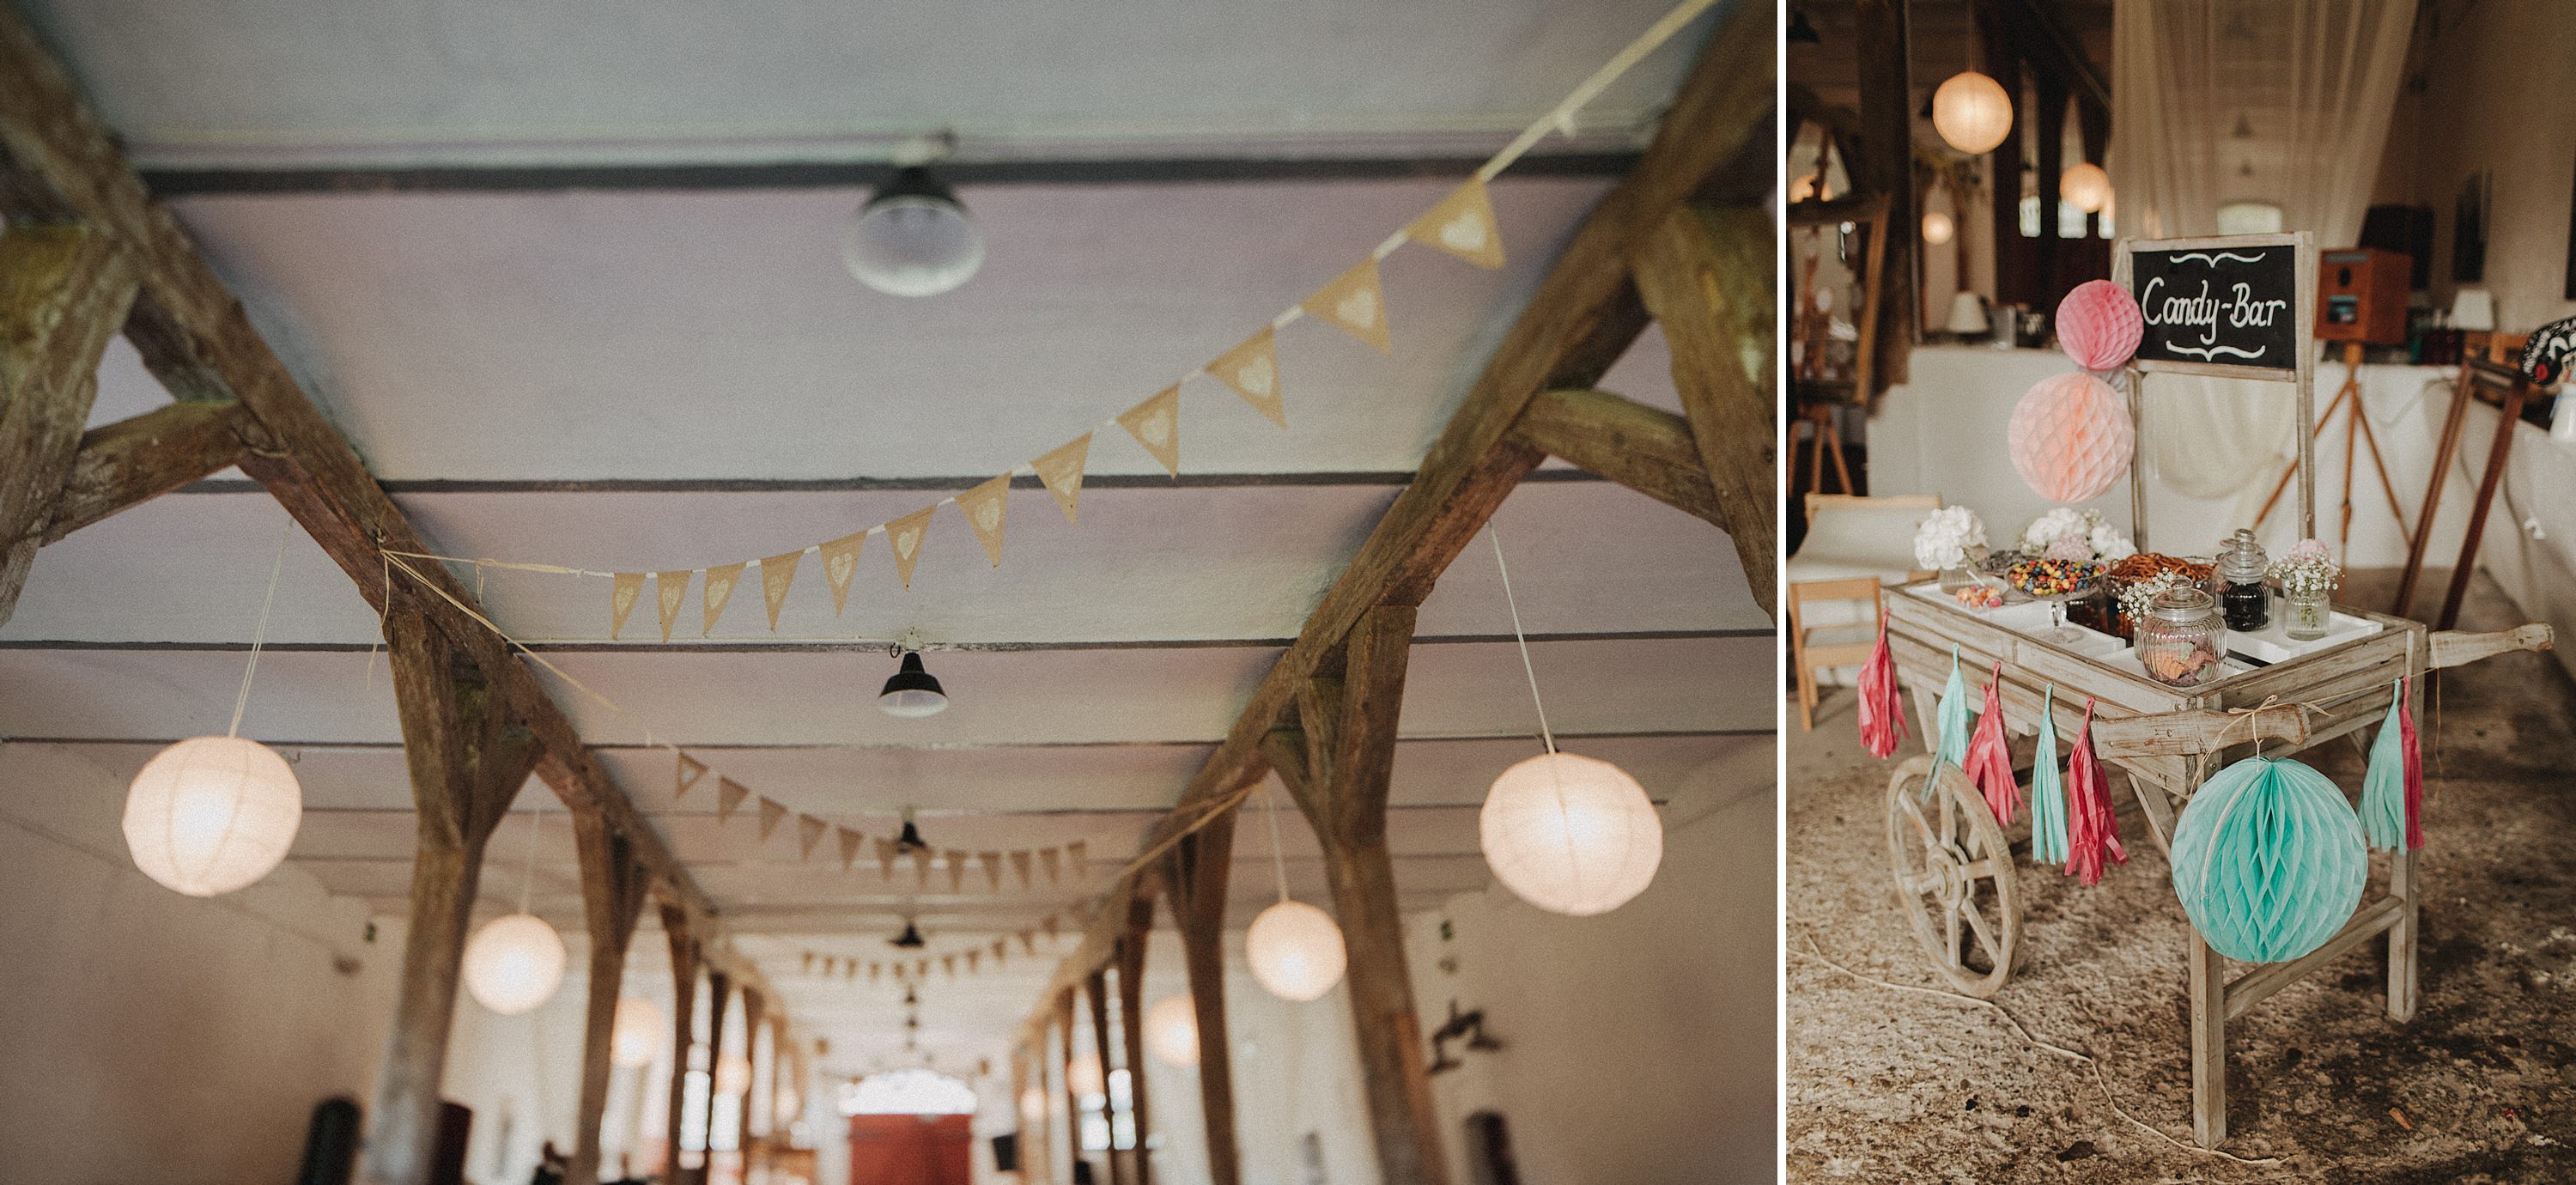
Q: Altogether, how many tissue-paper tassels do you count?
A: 7